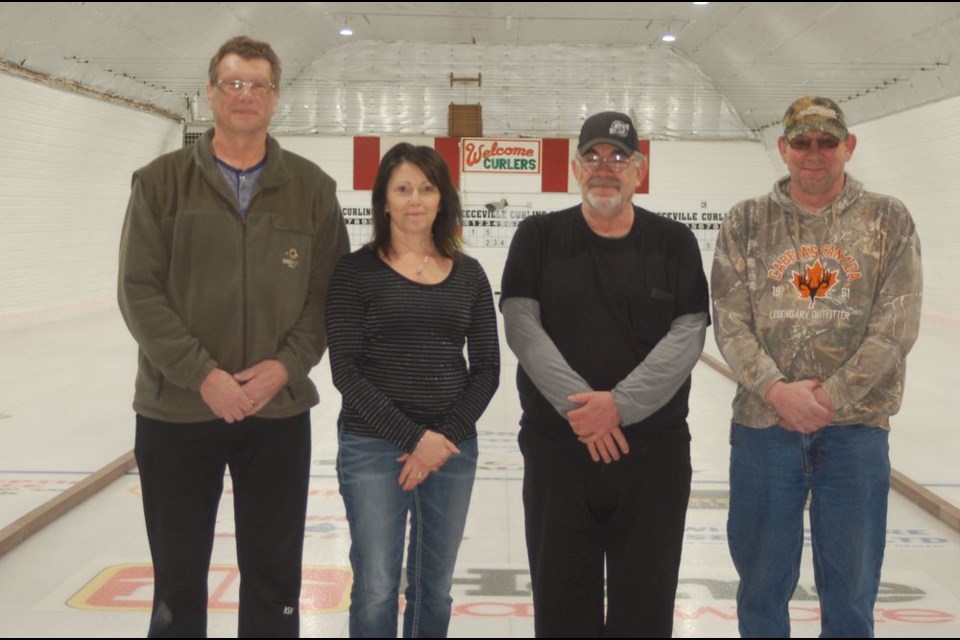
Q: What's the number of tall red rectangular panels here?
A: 4